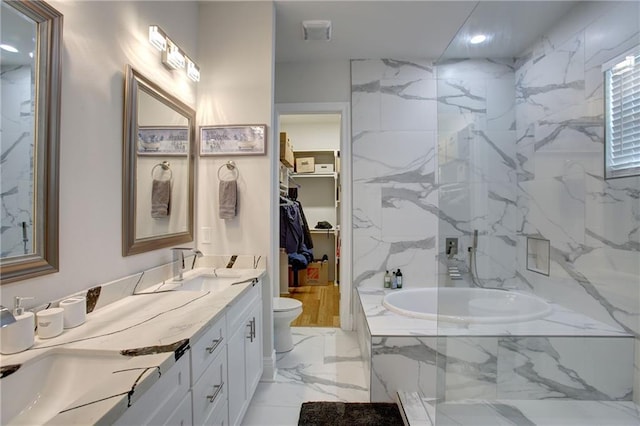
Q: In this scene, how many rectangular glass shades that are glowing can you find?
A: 3